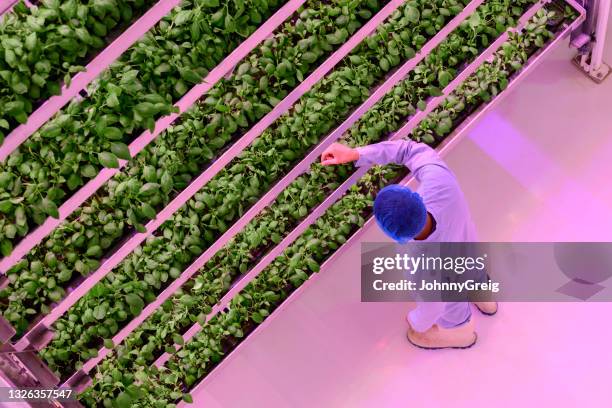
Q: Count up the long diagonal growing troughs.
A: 6